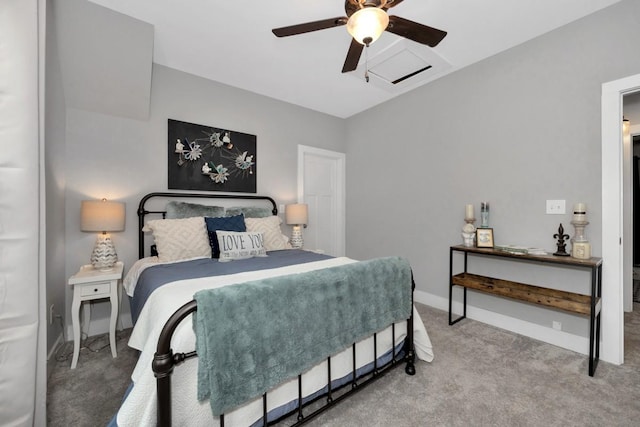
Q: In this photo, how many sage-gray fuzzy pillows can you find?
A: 2